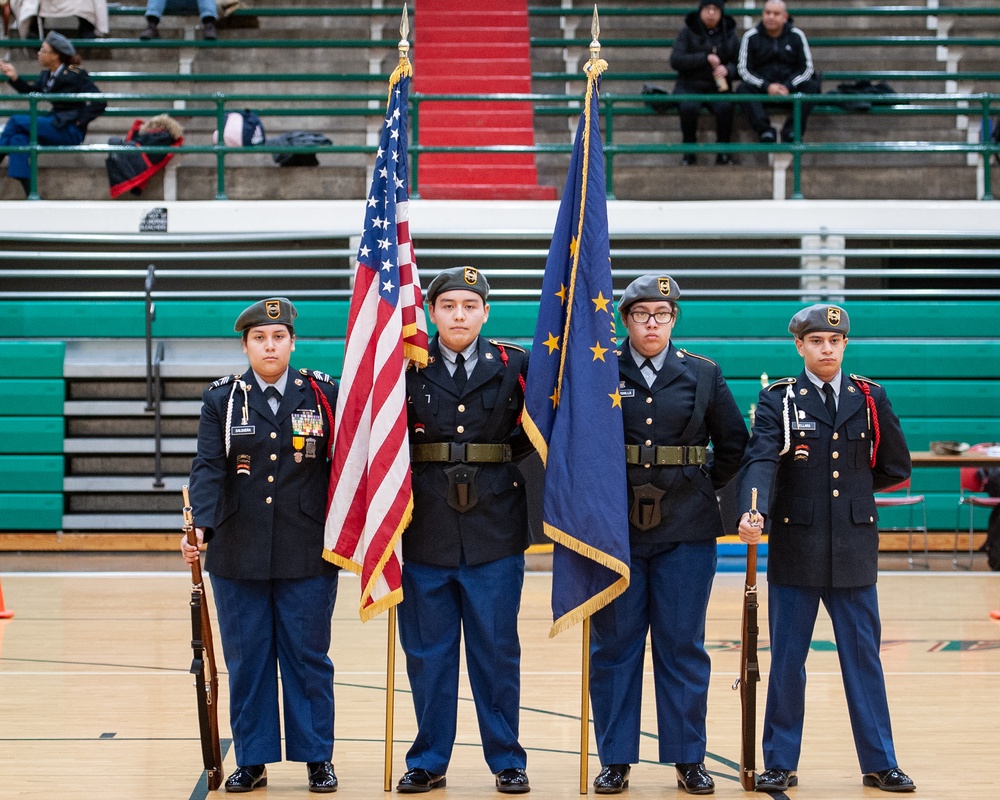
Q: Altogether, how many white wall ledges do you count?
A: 1